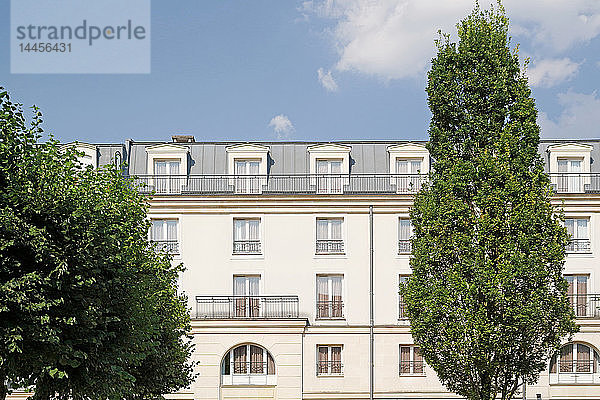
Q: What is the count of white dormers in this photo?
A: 6